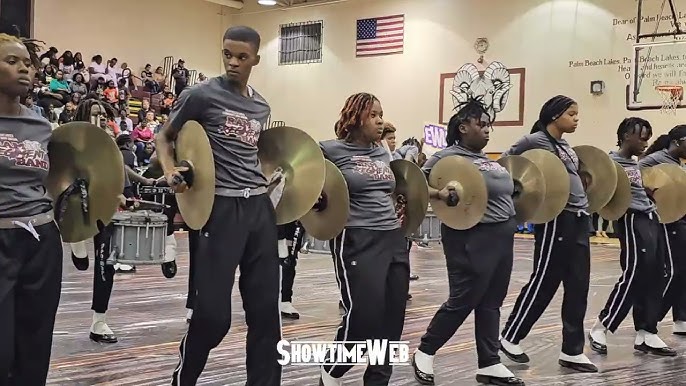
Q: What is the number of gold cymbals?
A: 11